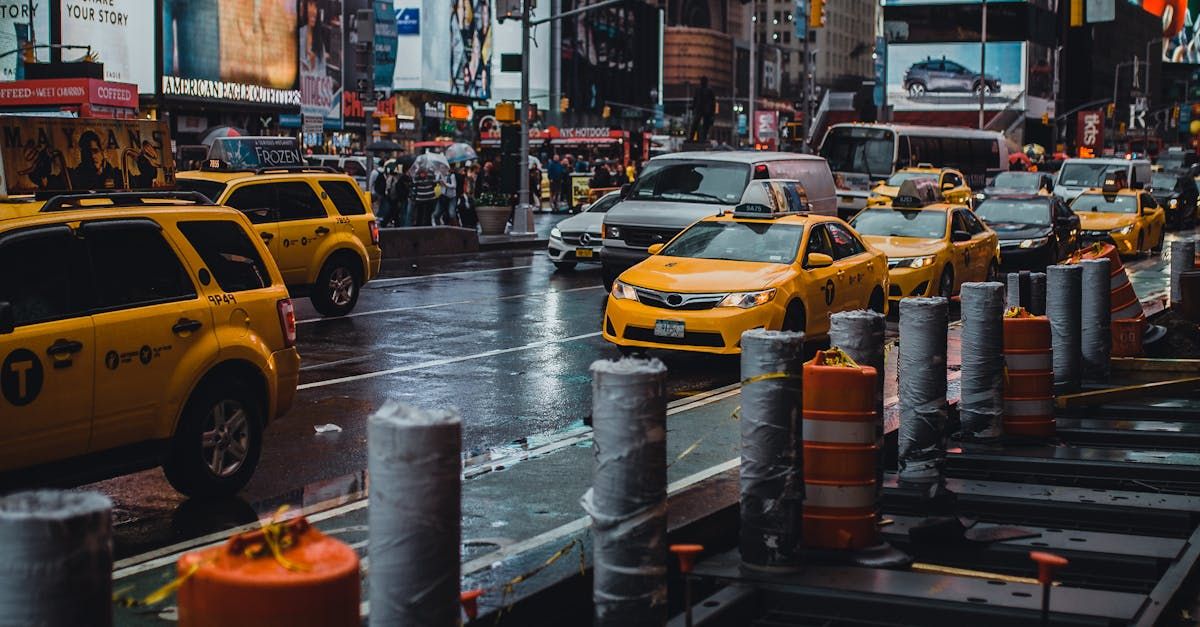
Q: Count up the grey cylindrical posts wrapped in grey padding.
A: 12